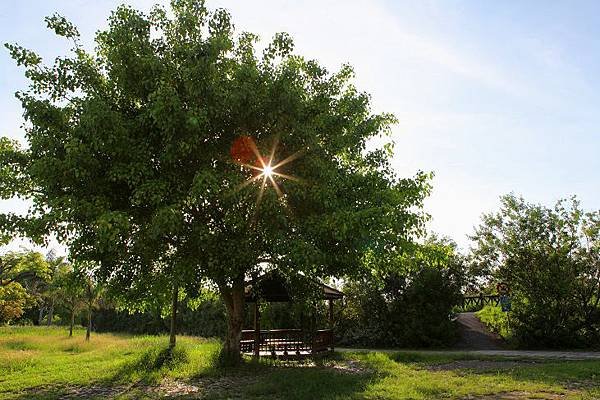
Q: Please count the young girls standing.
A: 0